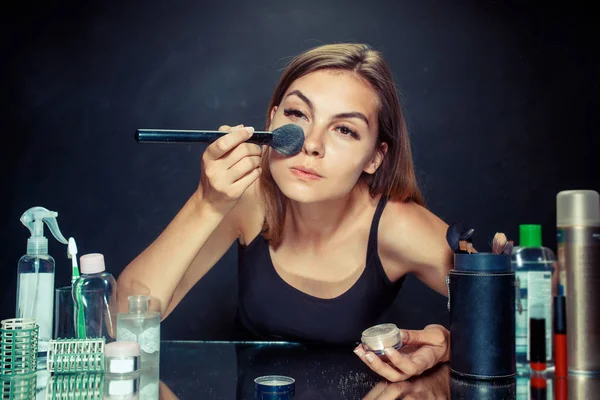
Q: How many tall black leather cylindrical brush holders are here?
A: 1